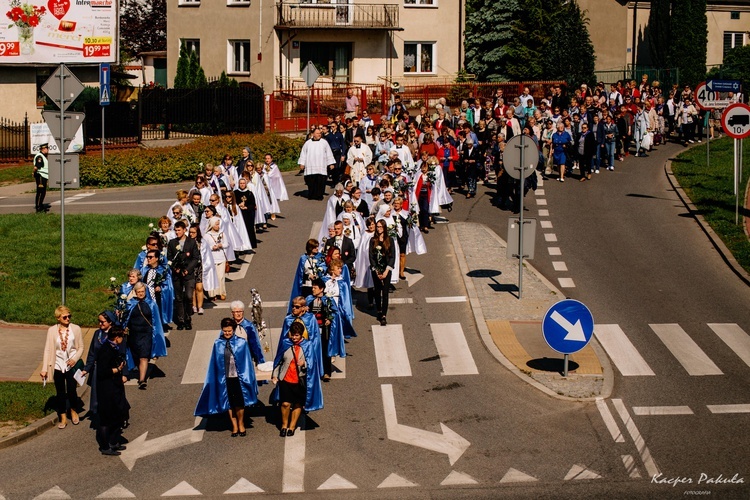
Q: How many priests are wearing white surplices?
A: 3